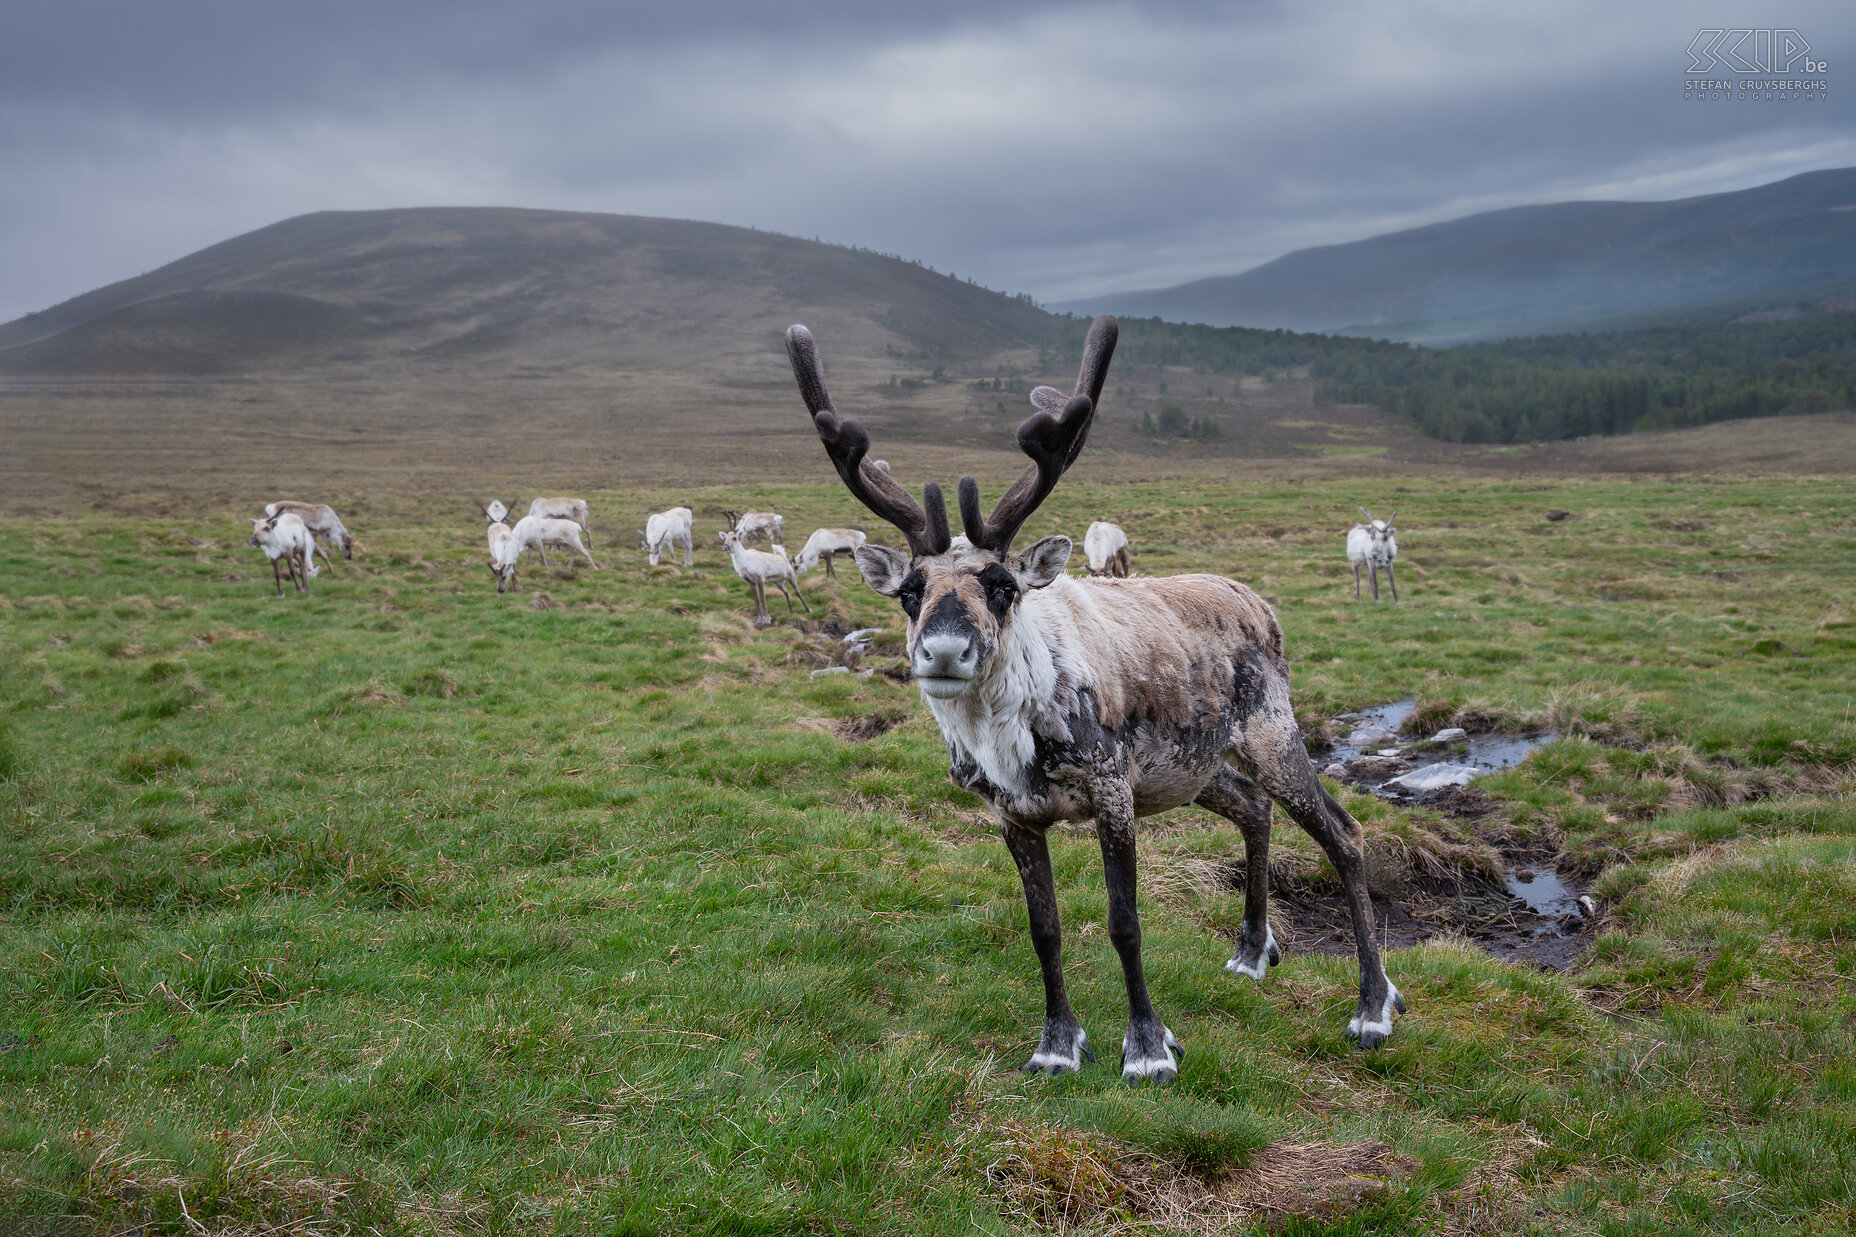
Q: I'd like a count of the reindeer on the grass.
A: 14